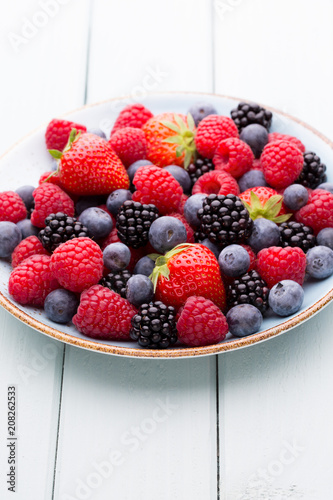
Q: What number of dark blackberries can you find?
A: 10